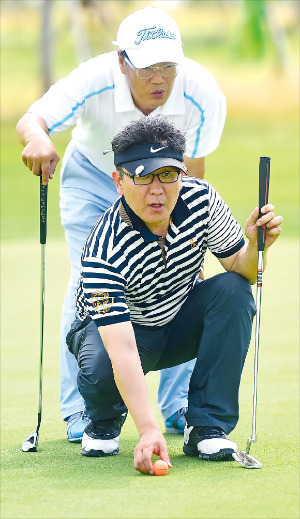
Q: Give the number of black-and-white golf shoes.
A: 2